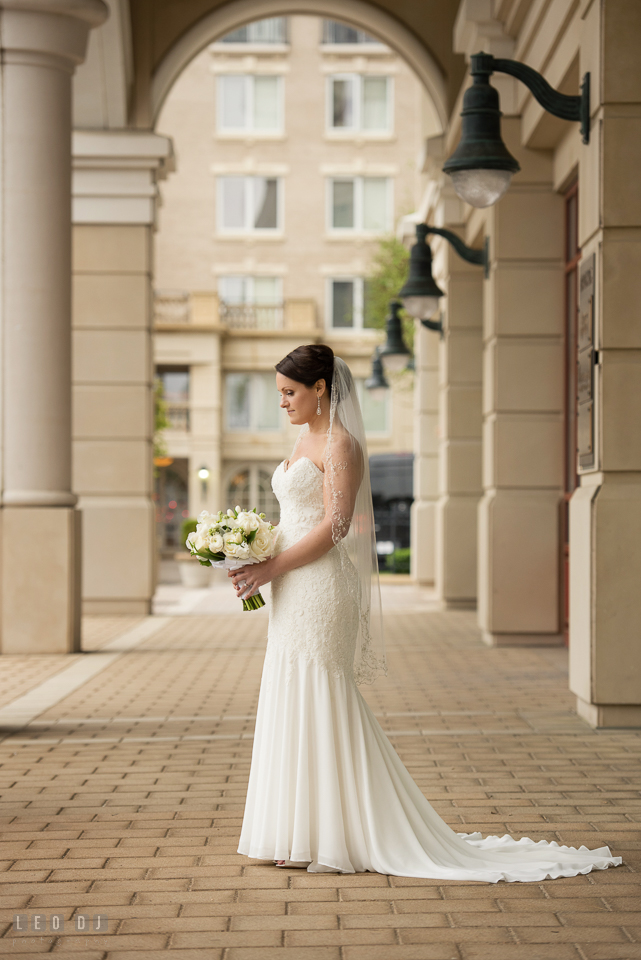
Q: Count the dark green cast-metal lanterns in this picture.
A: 4